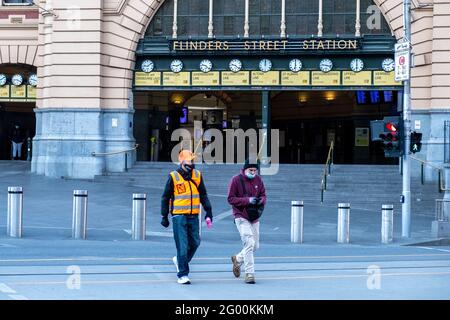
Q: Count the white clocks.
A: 12